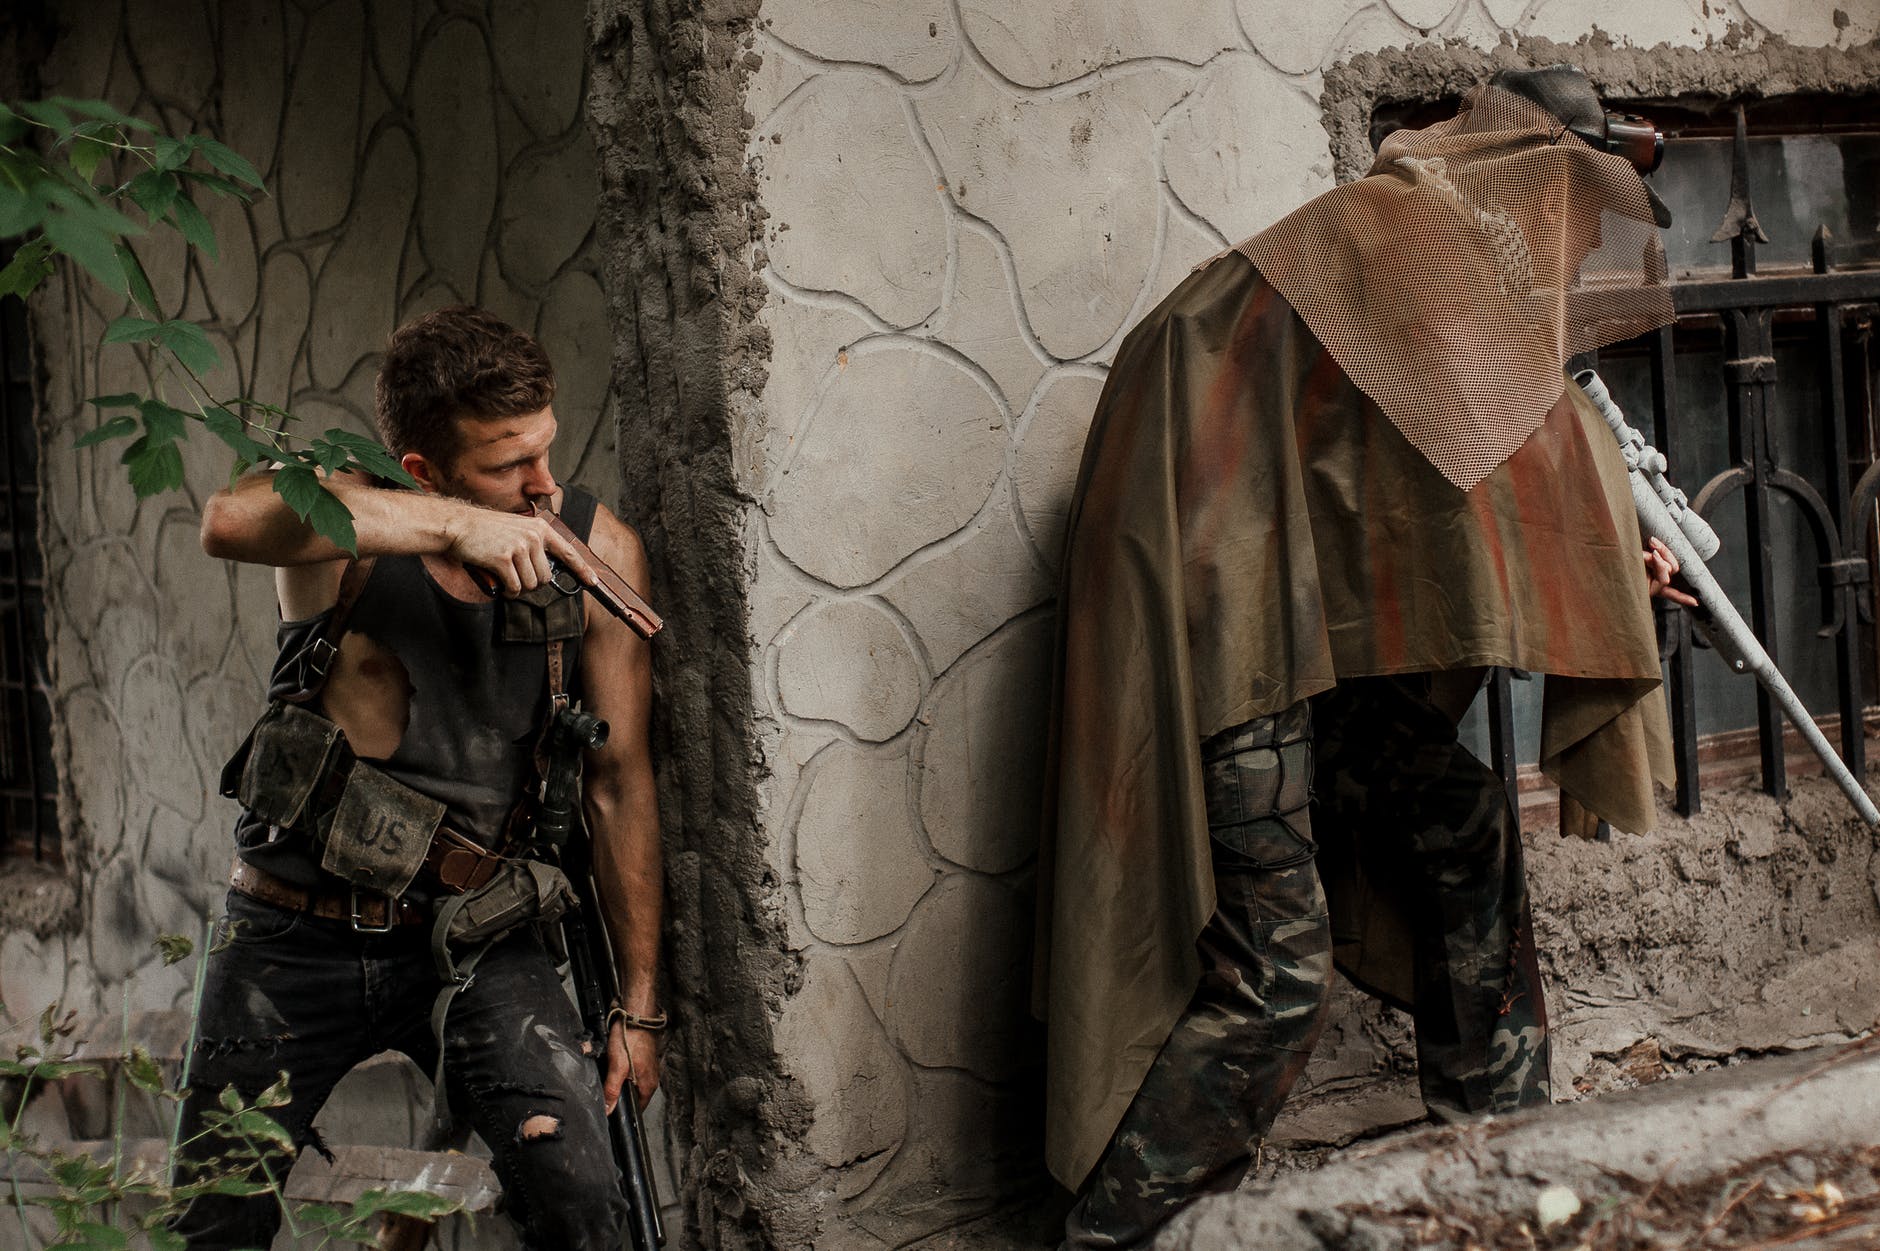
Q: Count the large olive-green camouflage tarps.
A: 1